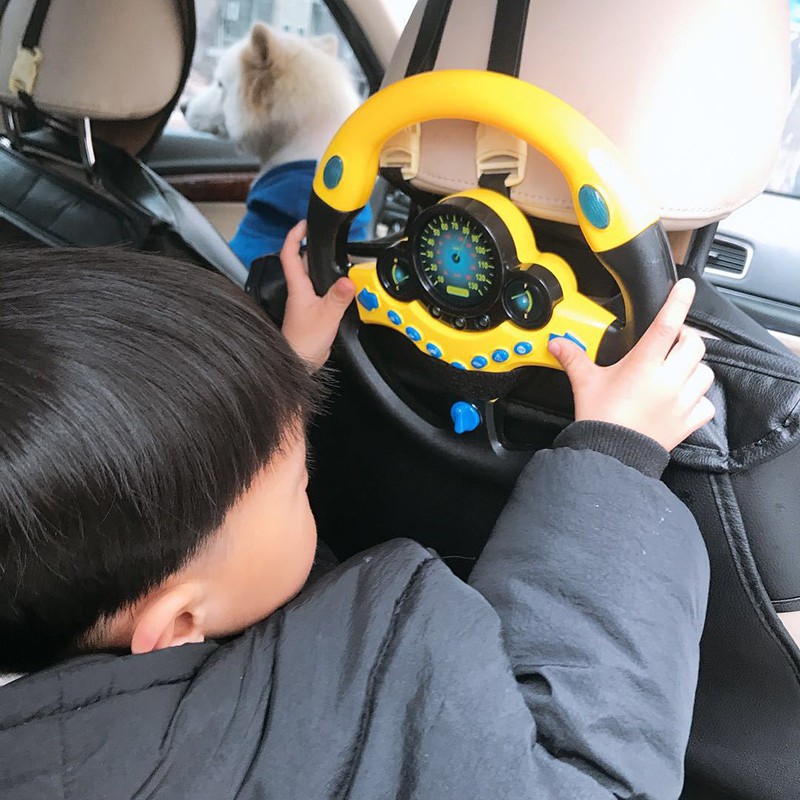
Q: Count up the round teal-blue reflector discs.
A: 2